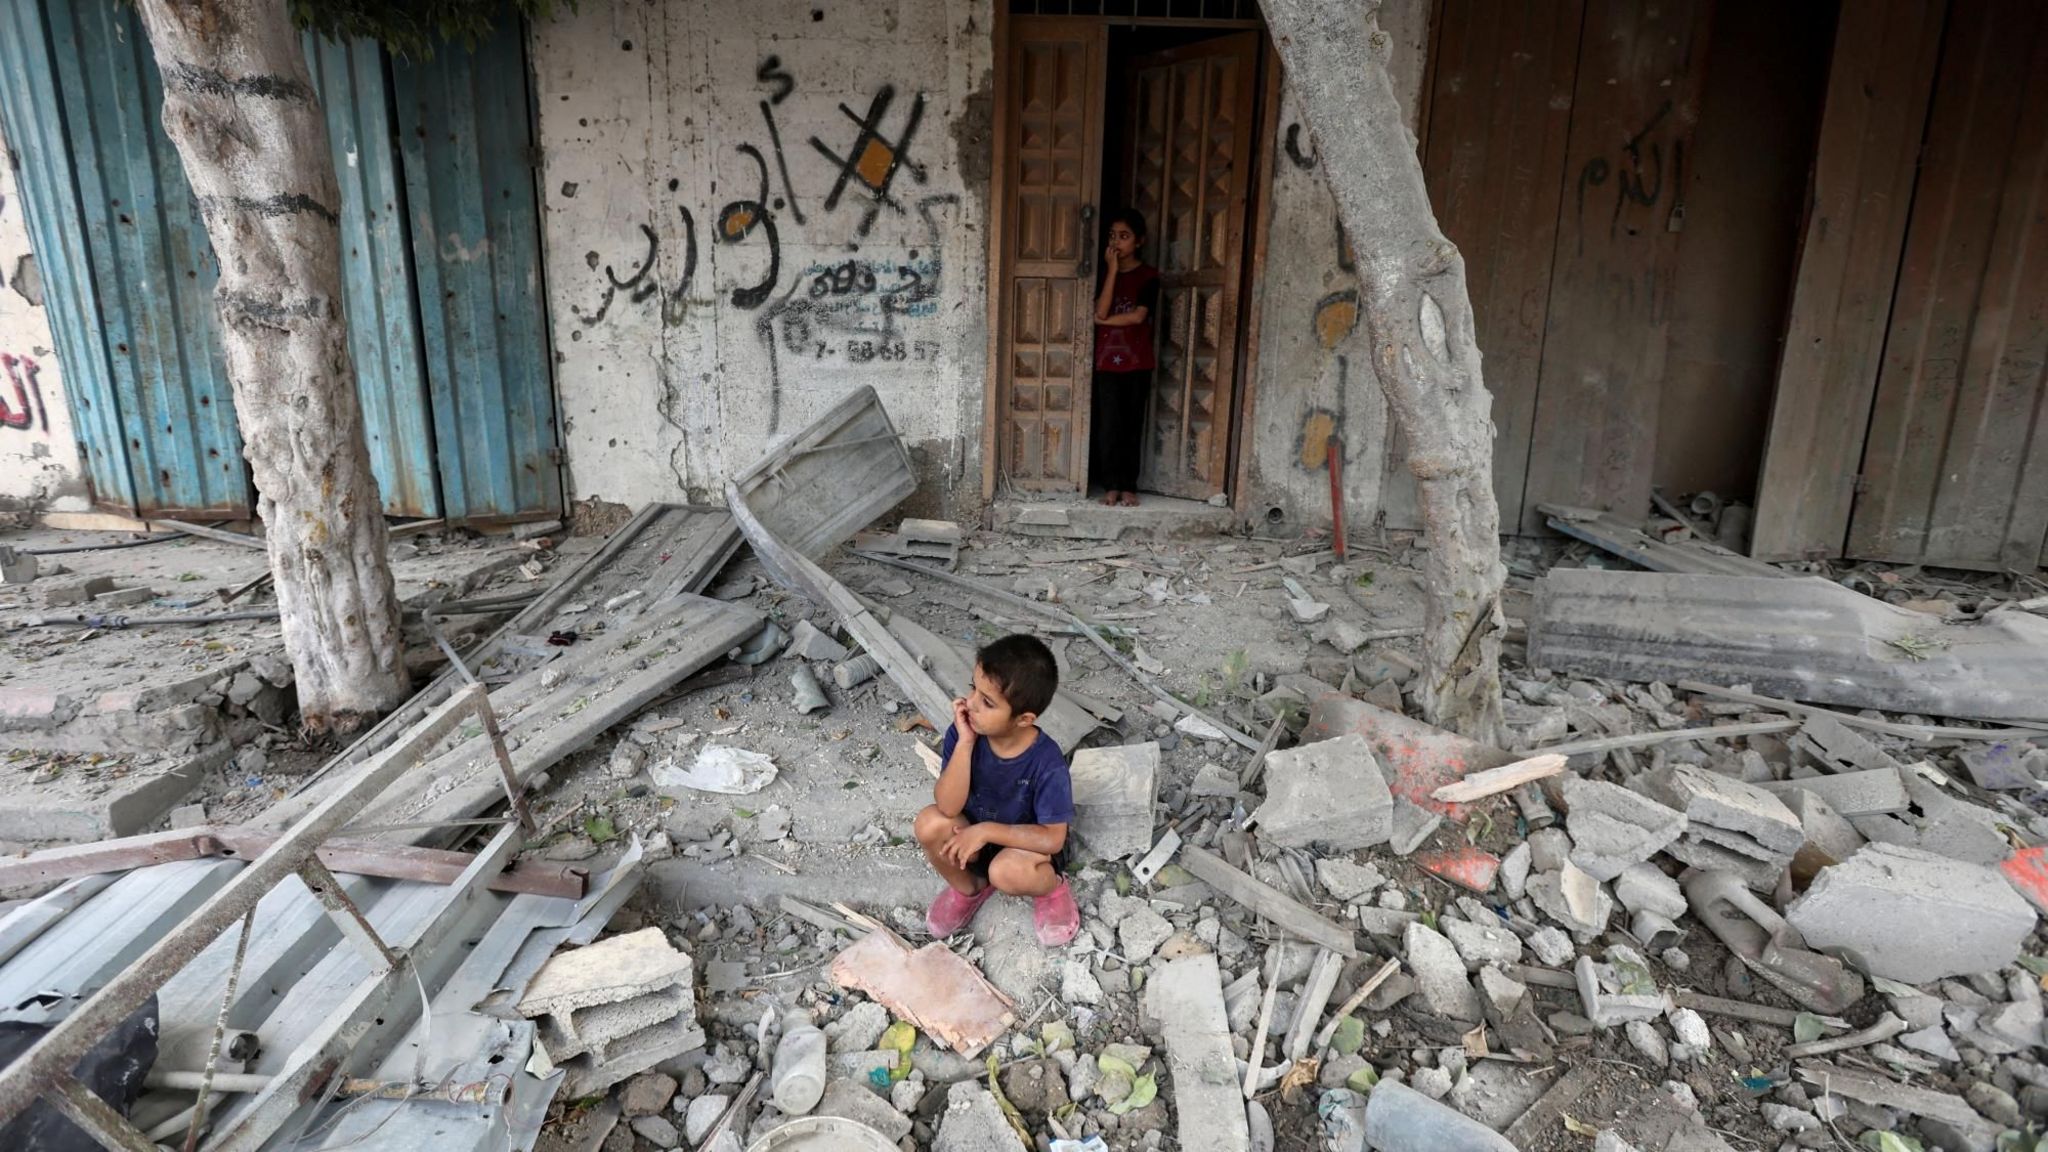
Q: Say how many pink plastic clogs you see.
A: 2